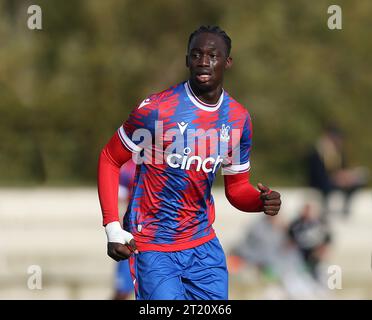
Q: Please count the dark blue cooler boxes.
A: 0